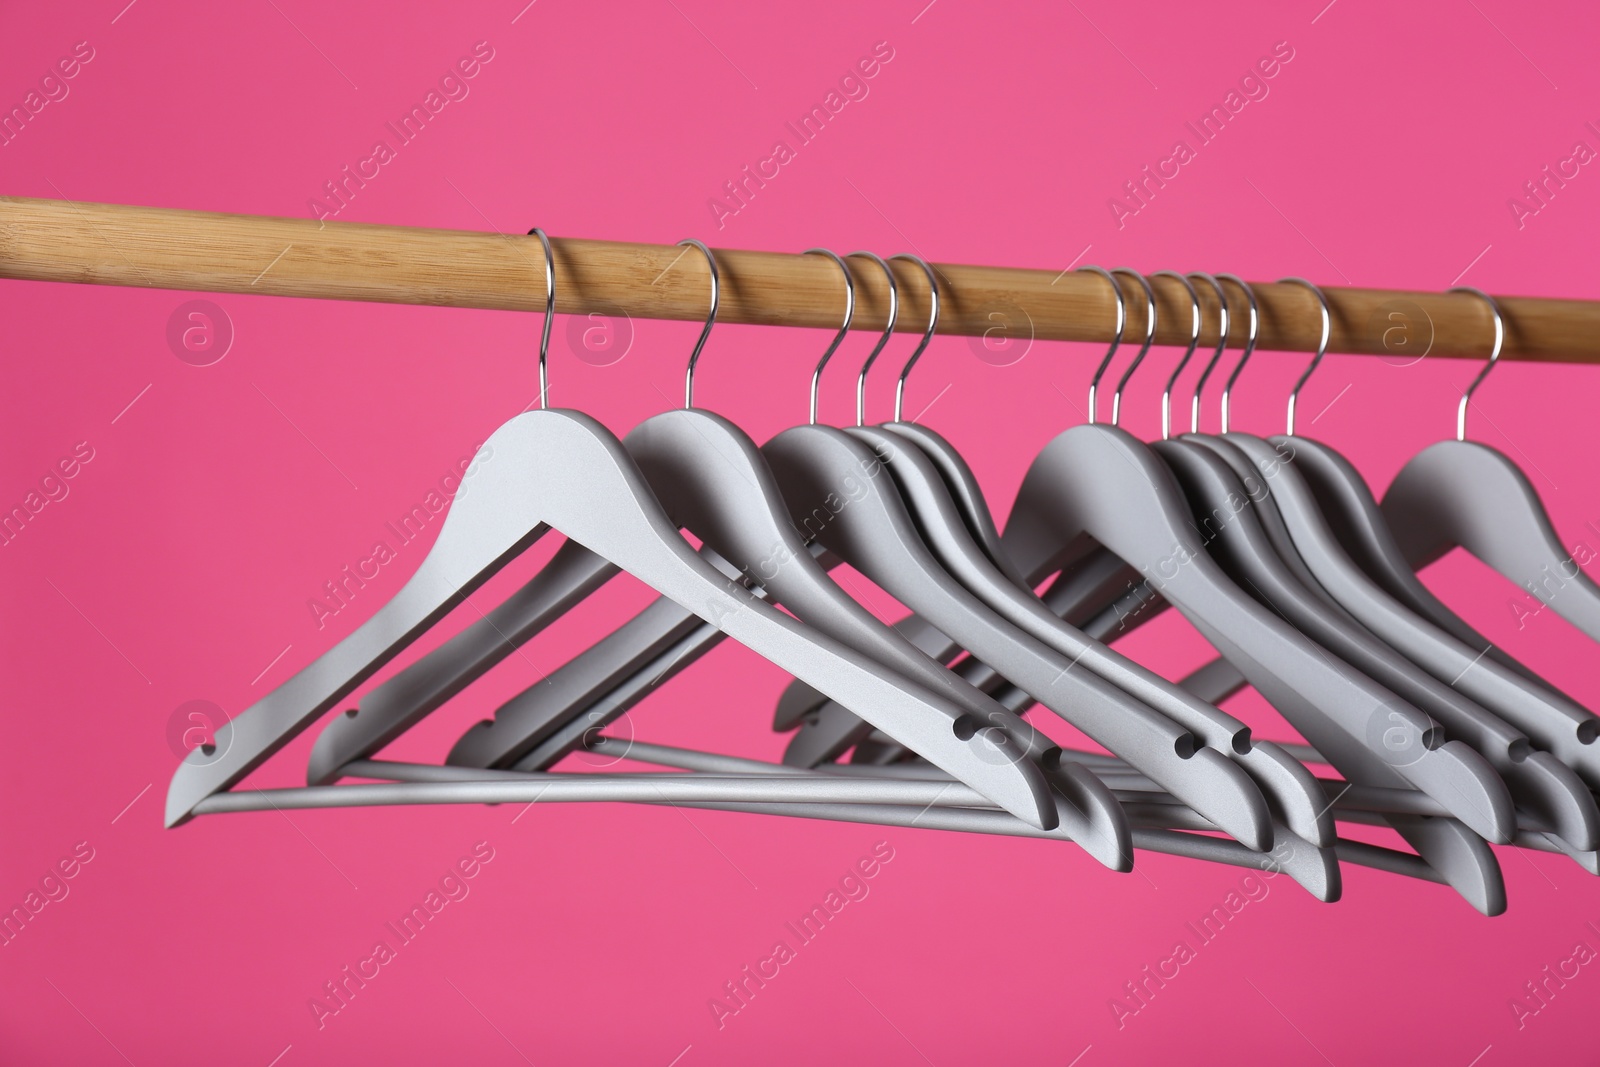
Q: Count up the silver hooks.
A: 12